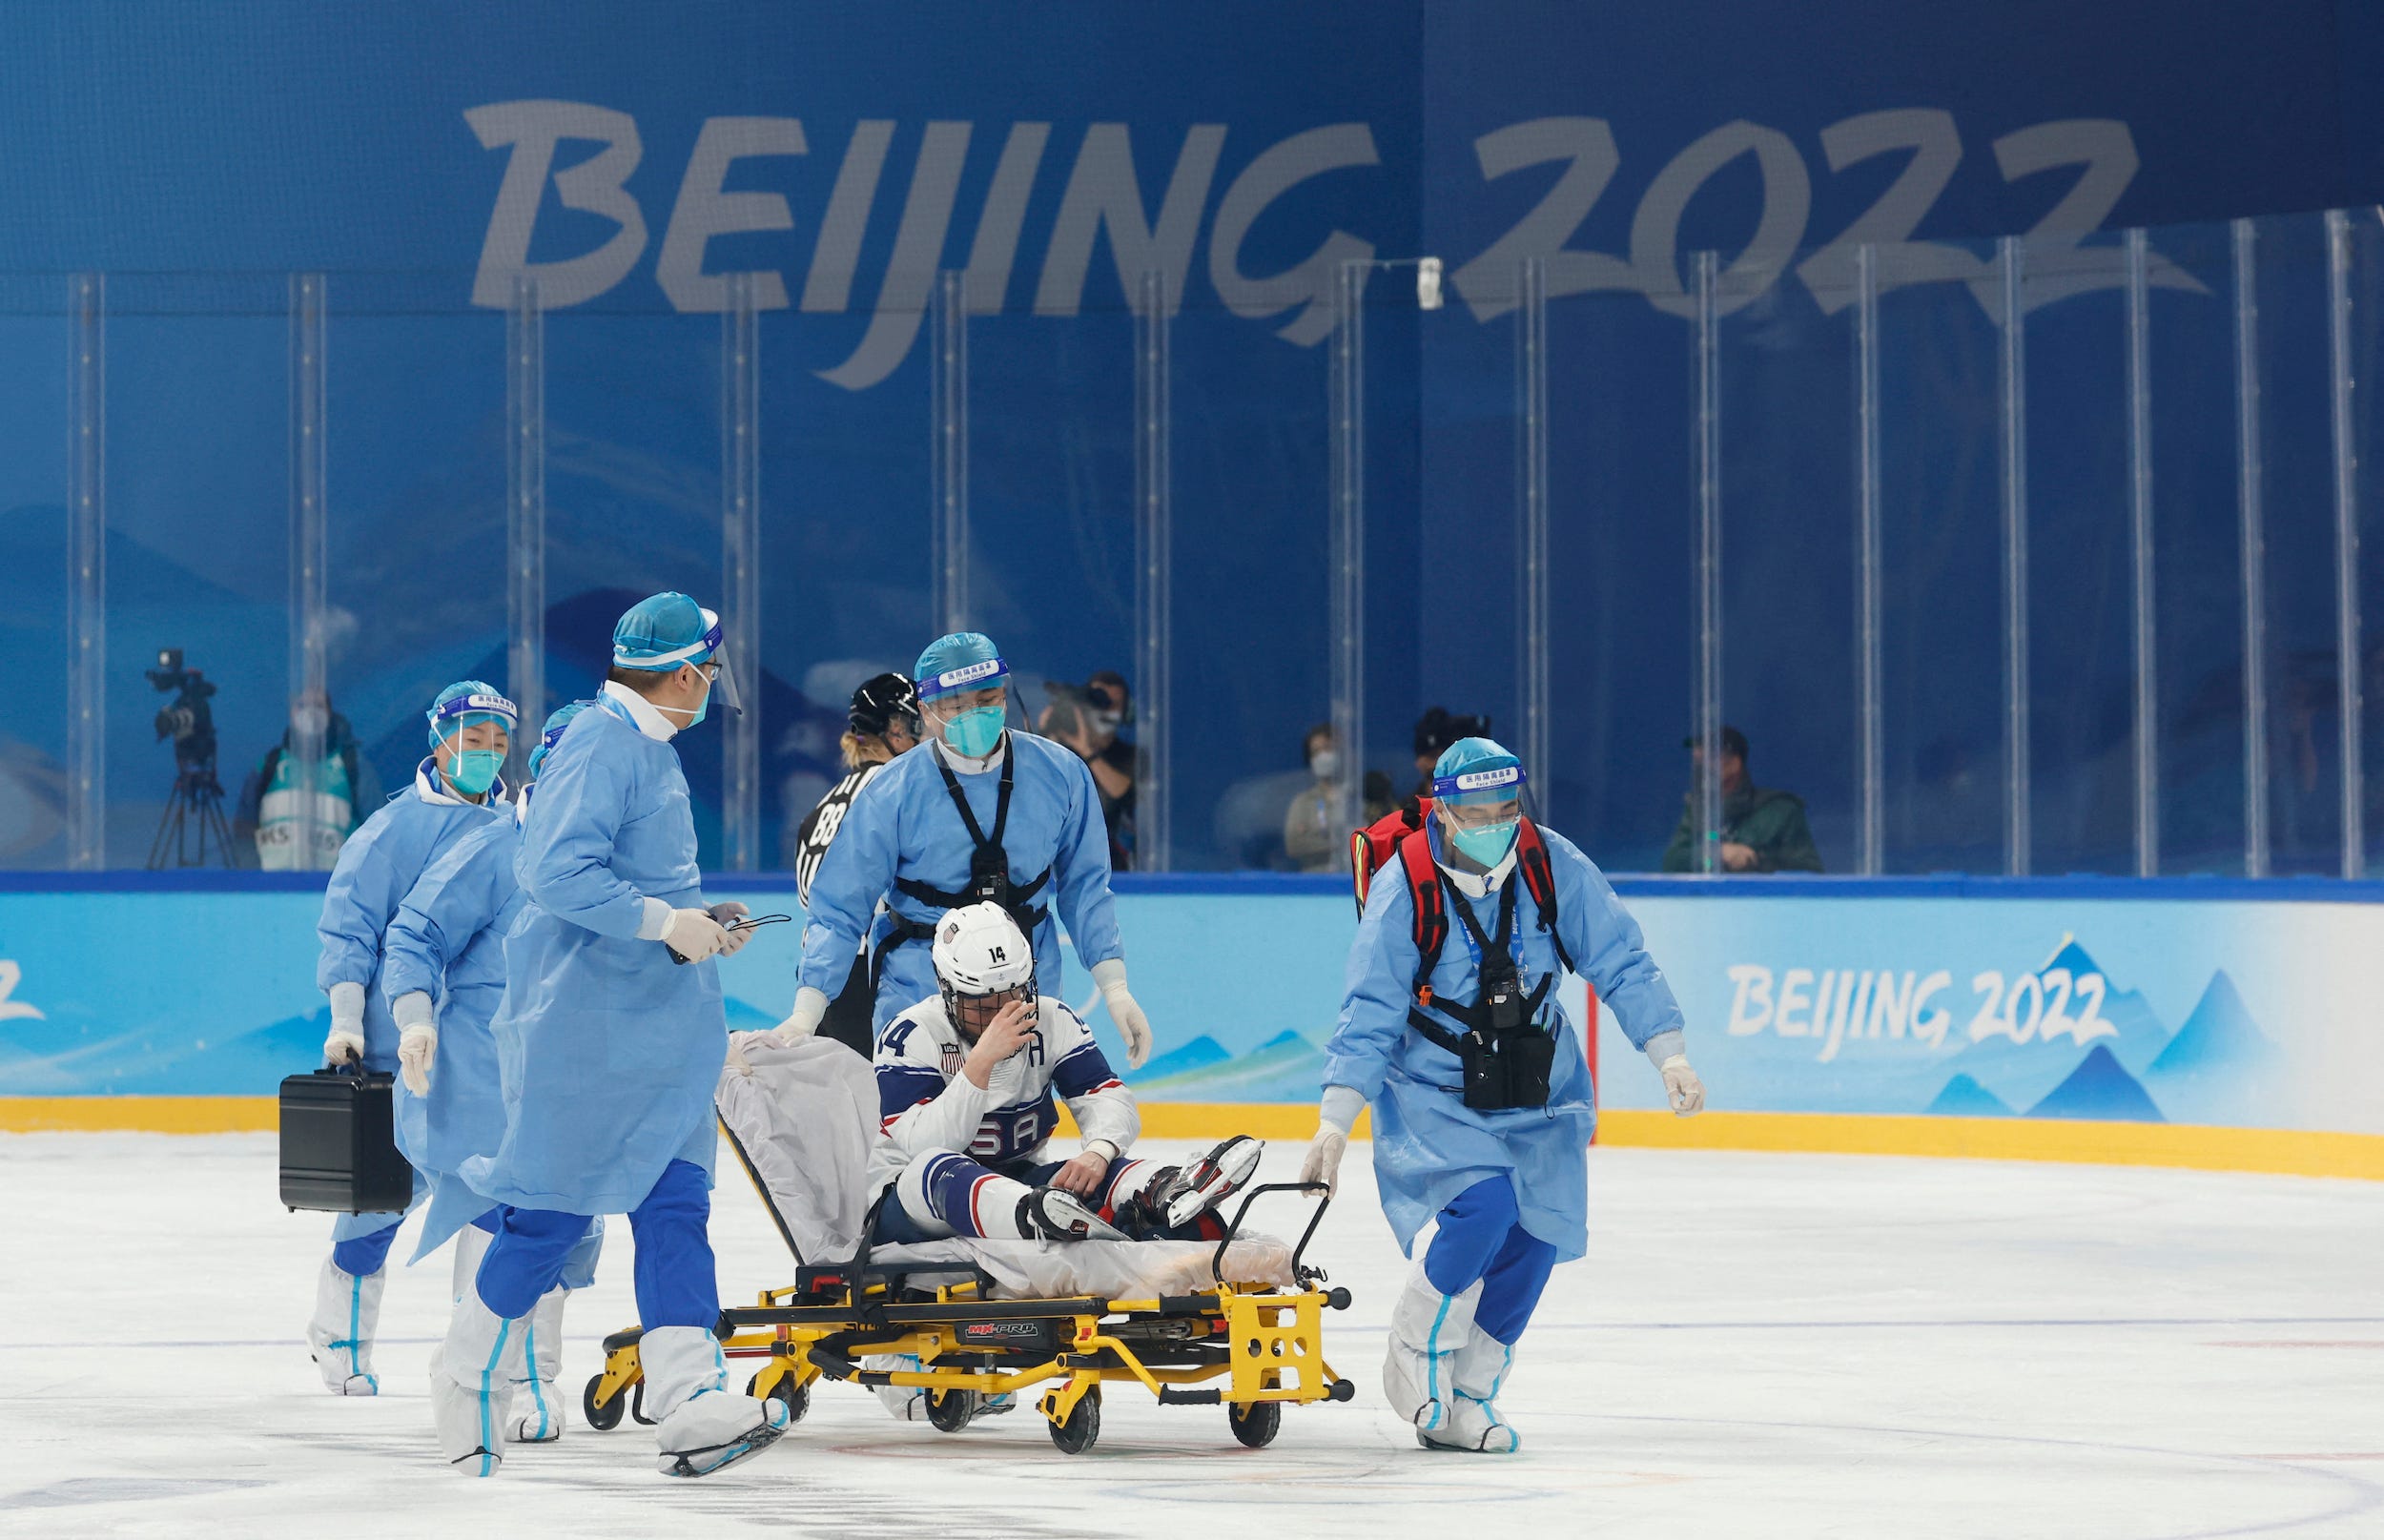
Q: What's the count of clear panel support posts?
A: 14